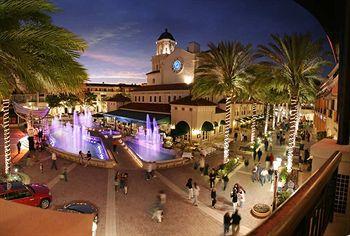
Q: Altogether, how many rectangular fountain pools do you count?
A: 2